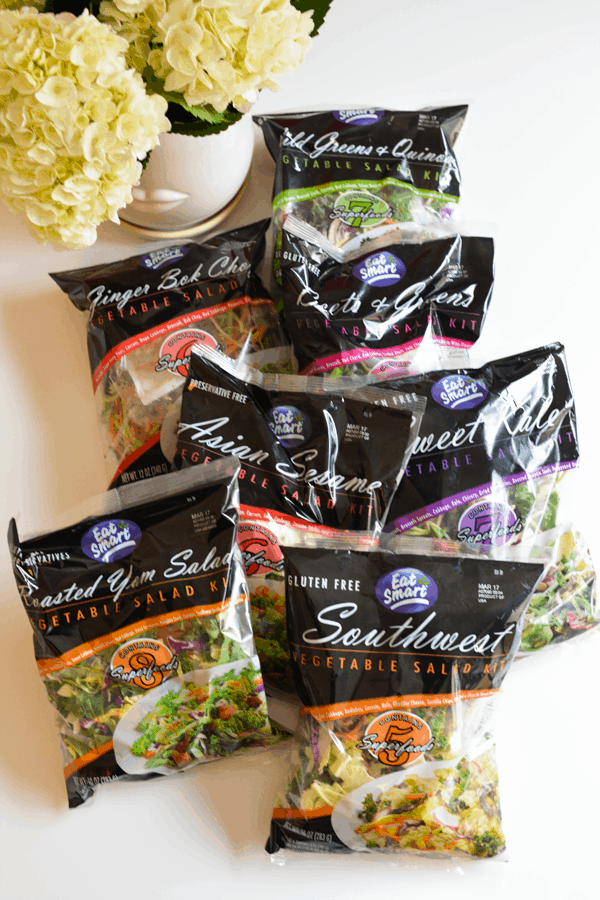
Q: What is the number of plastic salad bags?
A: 7